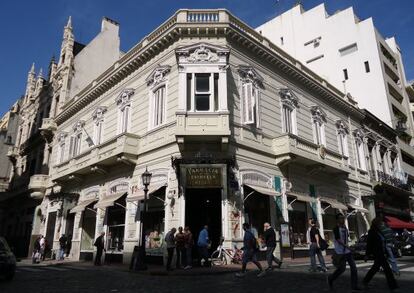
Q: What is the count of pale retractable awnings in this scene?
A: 7